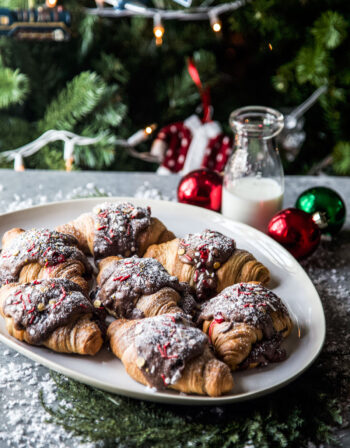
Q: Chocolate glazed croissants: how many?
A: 7